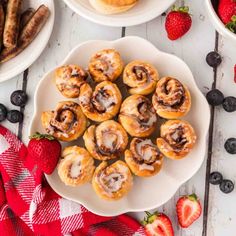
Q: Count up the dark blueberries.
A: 9